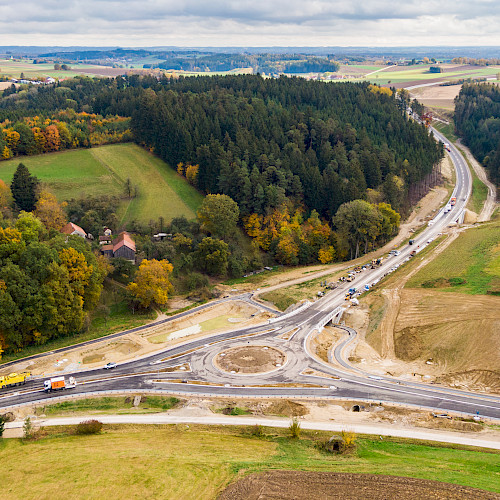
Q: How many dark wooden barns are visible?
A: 1